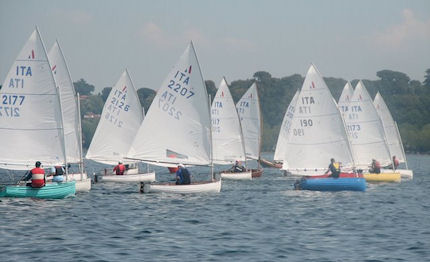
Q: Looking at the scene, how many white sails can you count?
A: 11